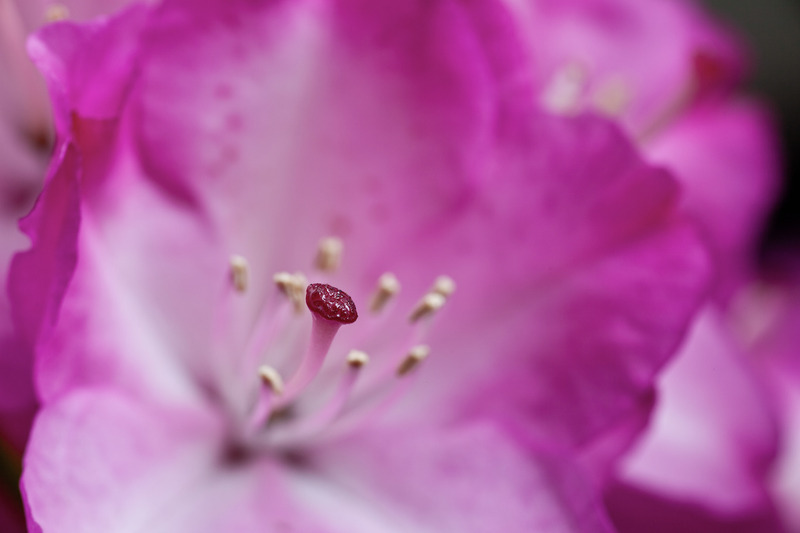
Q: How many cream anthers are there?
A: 10